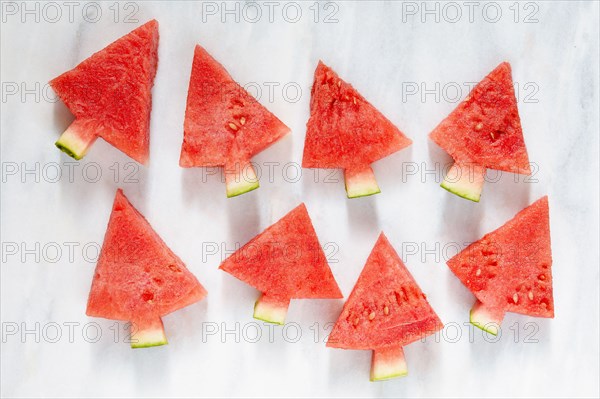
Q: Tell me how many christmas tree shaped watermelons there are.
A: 8